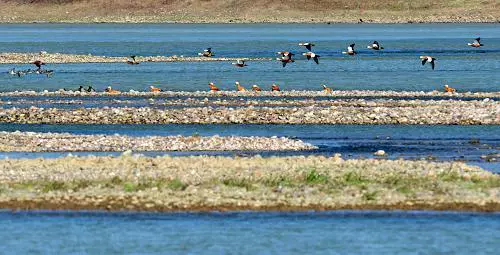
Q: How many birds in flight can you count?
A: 12